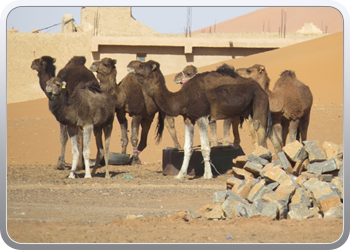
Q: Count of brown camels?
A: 6